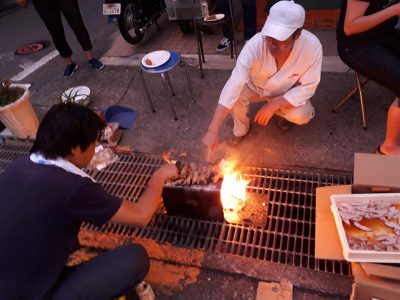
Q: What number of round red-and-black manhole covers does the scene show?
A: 1